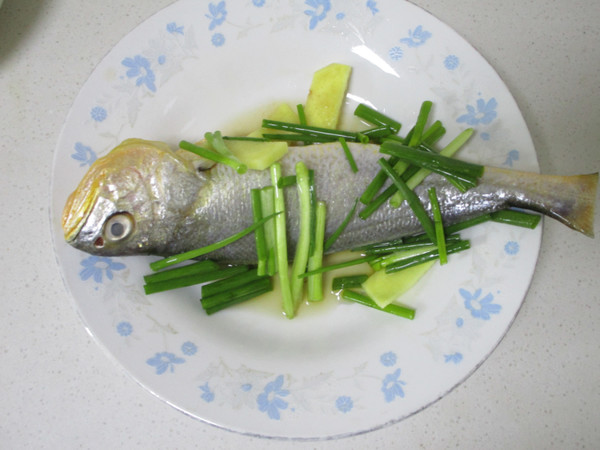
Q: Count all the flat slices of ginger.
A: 4